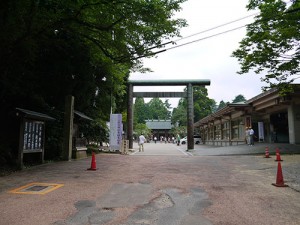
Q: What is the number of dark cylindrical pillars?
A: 2